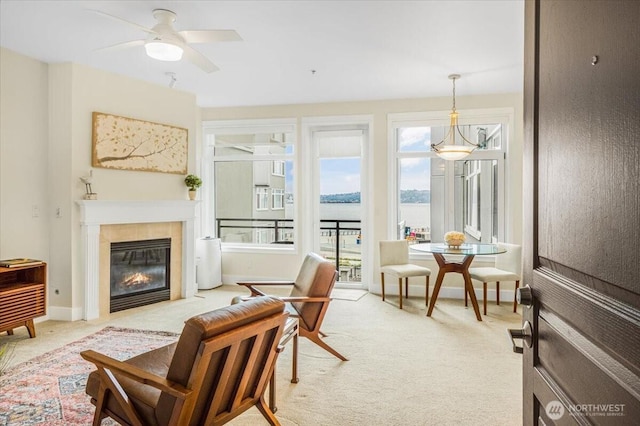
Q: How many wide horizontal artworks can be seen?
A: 1